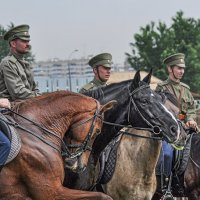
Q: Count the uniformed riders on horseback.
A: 3